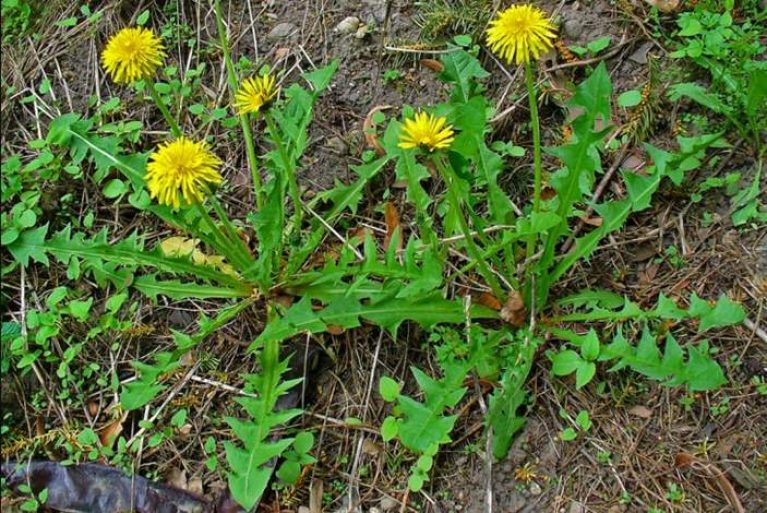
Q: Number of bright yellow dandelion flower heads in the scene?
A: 5